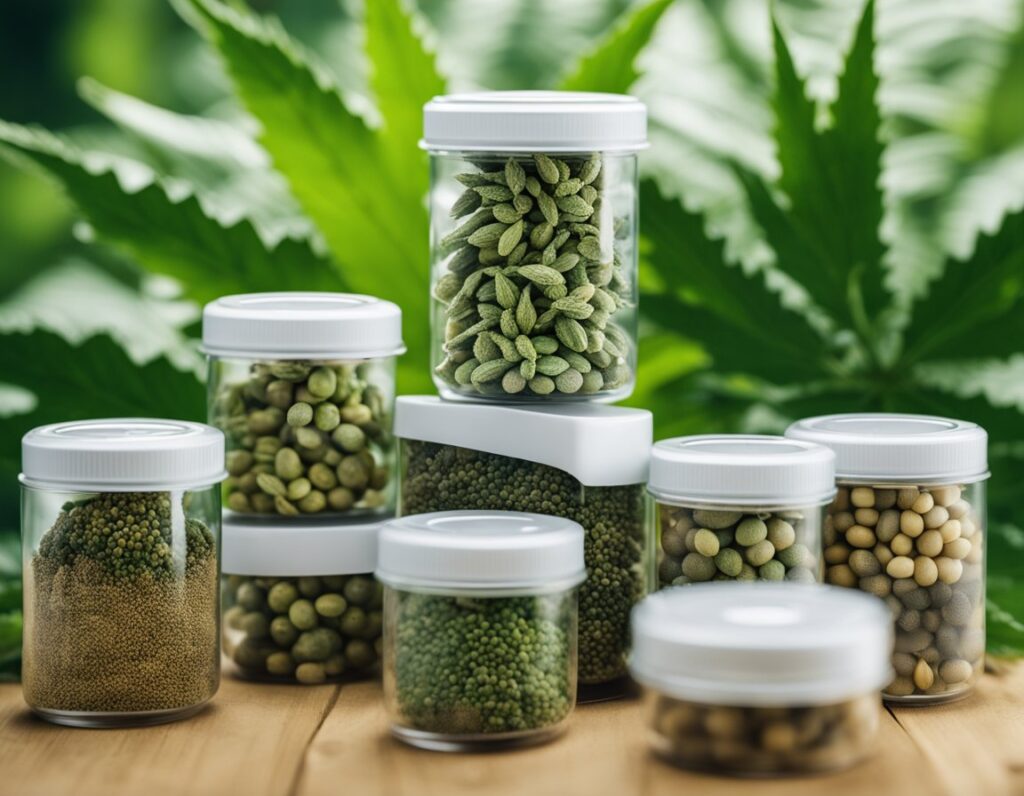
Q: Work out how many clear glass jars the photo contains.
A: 9